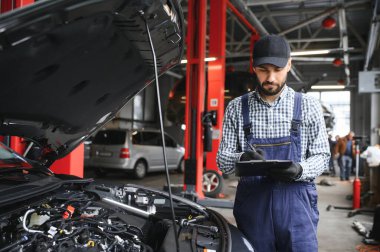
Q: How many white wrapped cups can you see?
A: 0